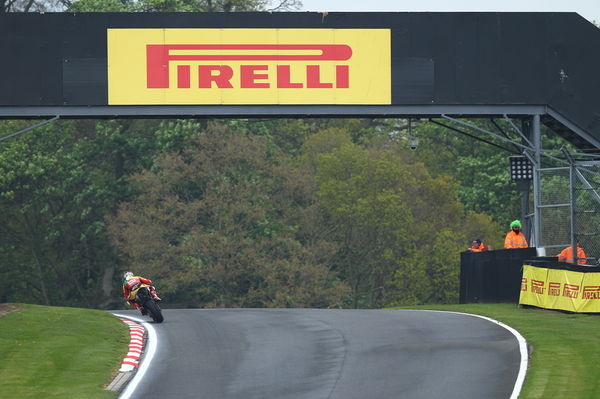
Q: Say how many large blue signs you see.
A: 0